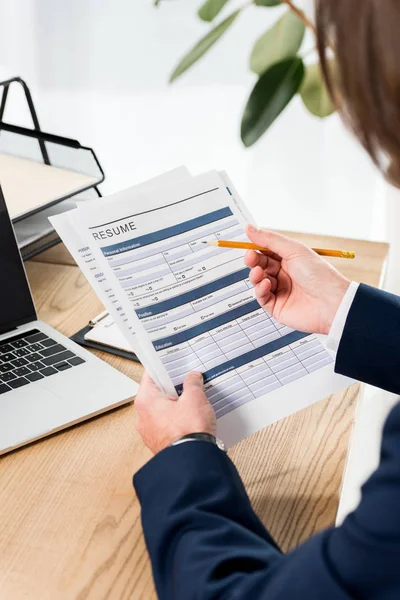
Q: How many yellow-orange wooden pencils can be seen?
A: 1